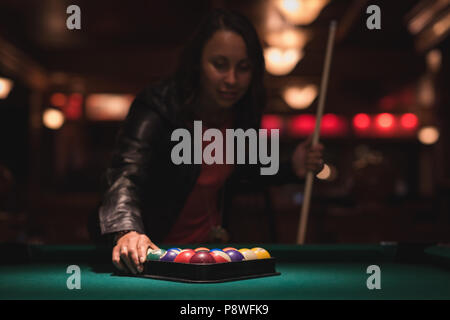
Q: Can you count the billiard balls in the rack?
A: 15